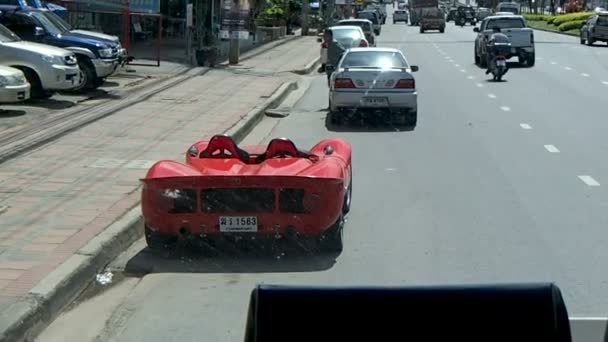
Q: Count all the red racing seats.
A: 2